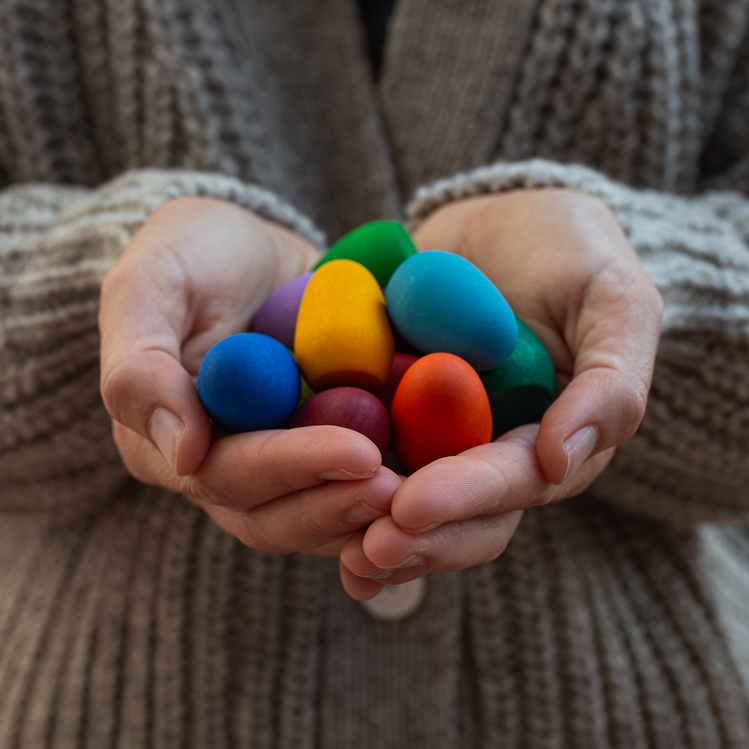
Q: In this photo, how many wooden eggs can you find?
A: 10